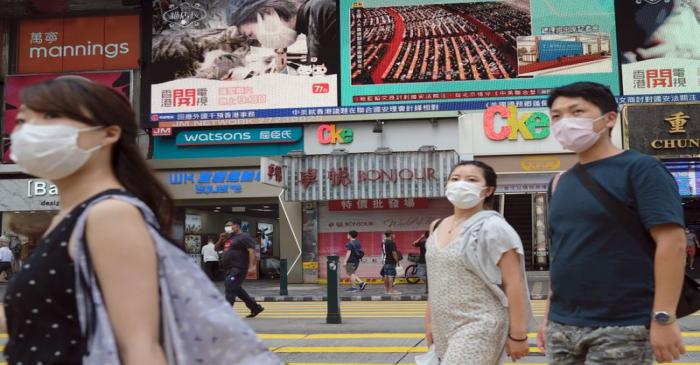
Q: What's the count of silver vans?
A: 0